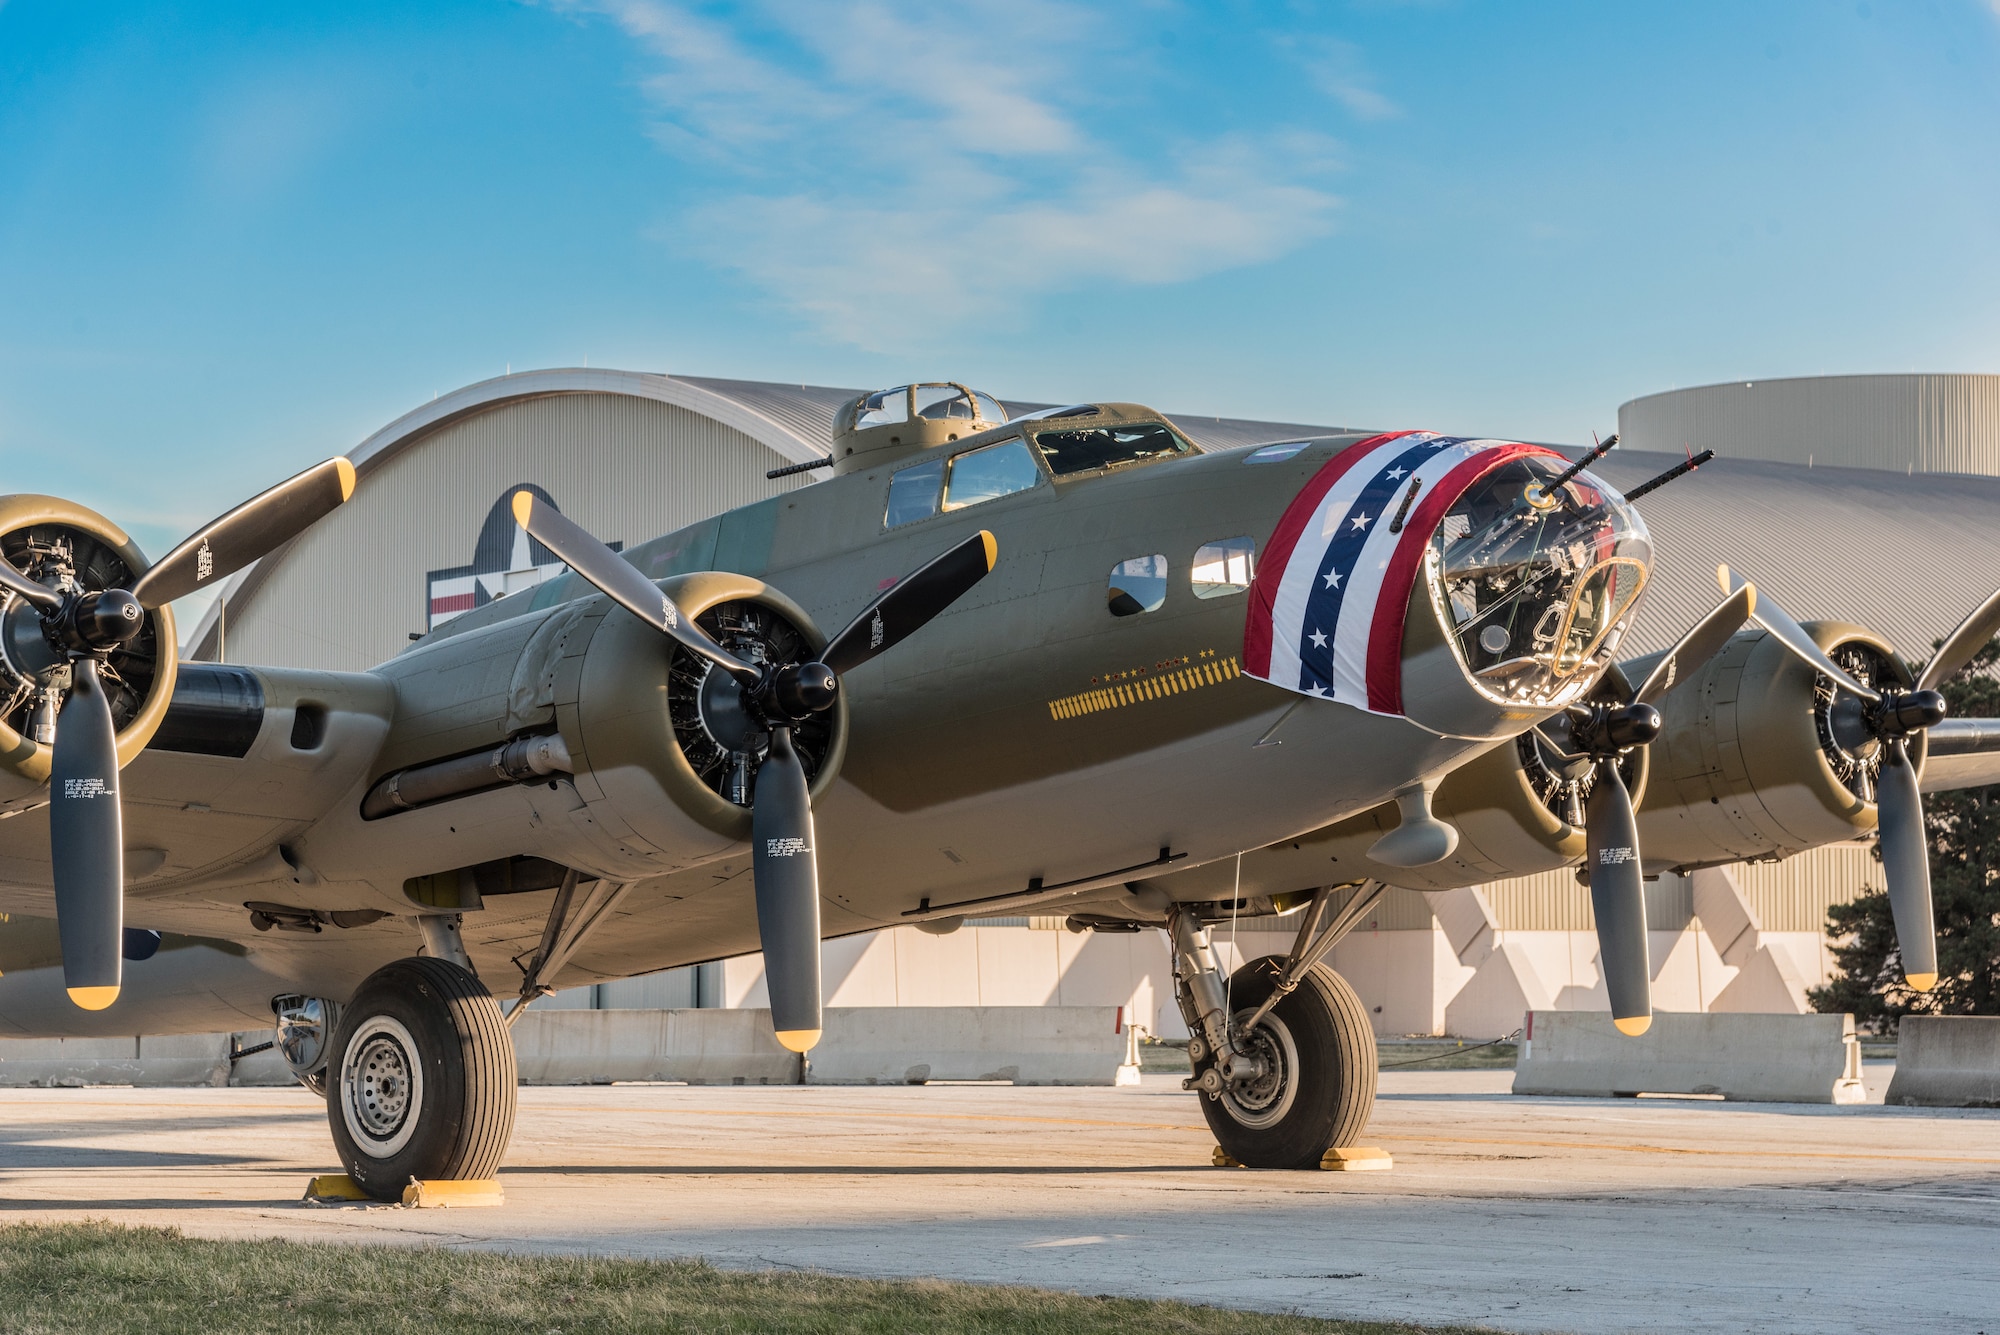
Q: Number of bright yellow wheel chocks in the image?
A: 4